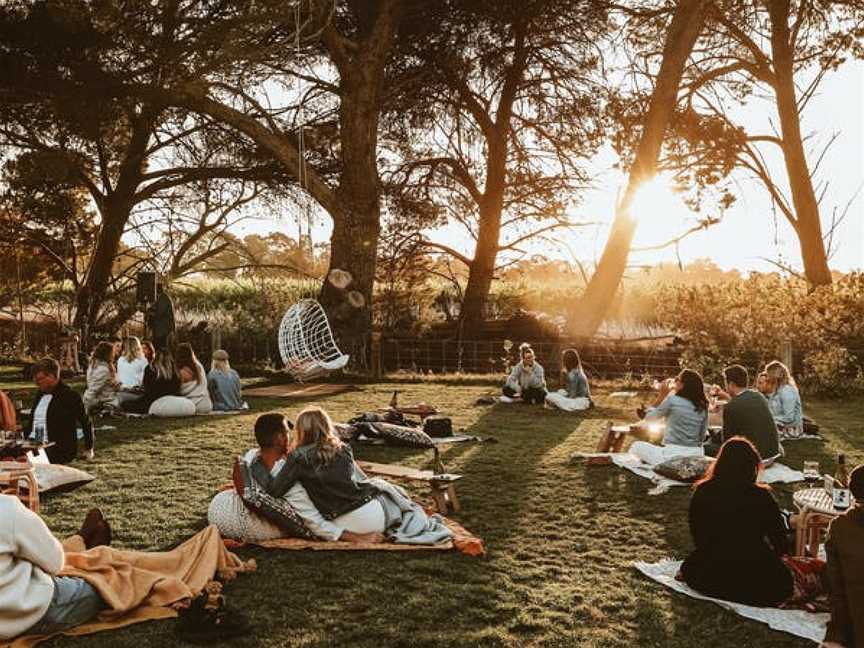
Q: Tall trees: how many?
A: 5